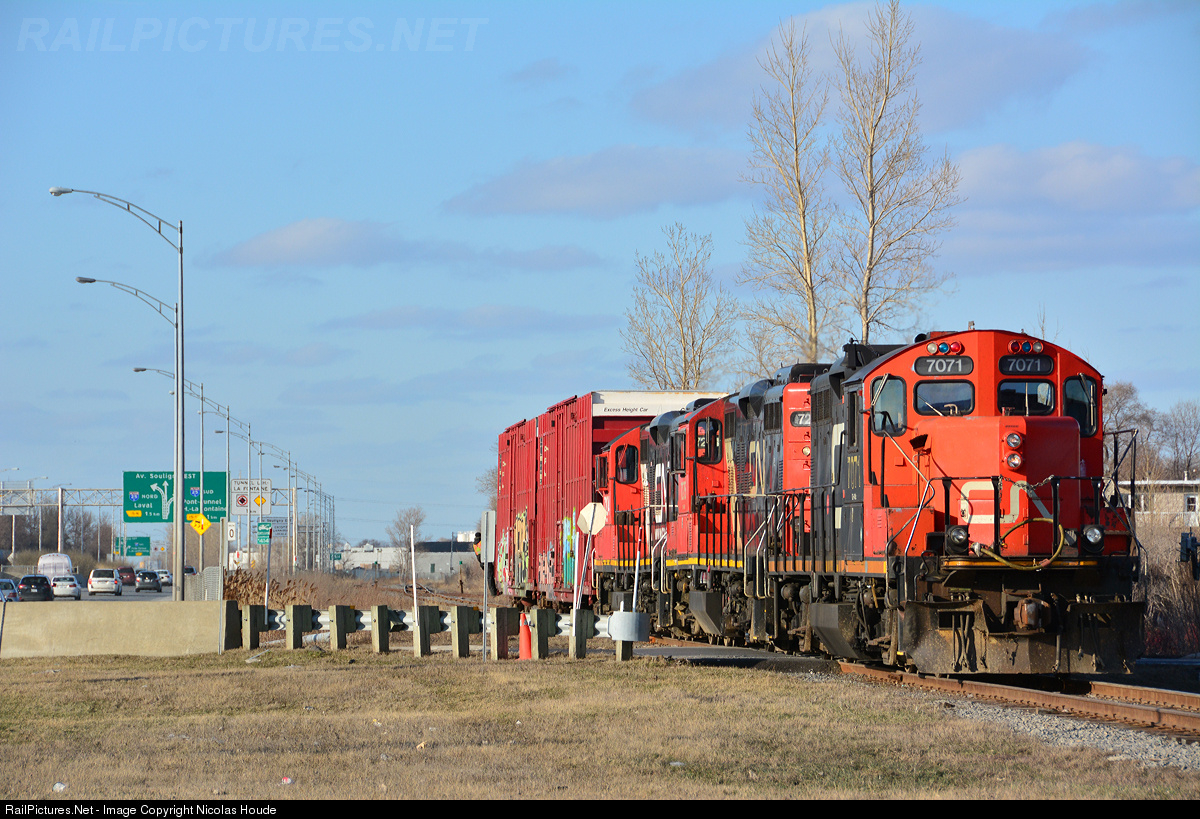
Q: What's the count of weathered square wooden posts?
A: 10